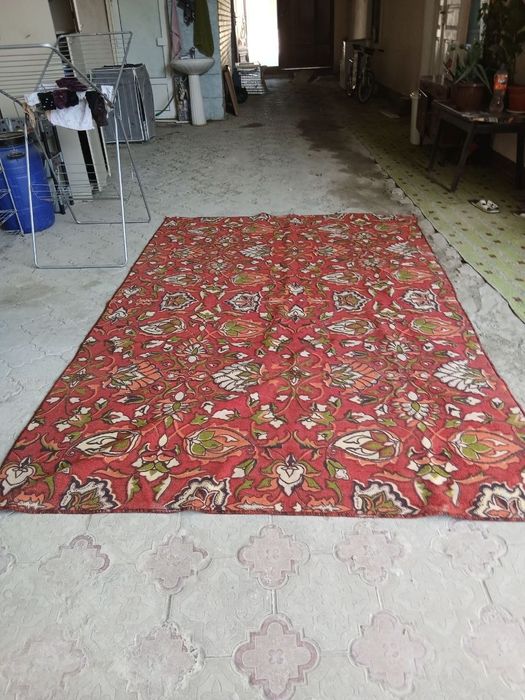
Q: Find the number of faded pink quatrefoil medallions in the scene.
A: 10